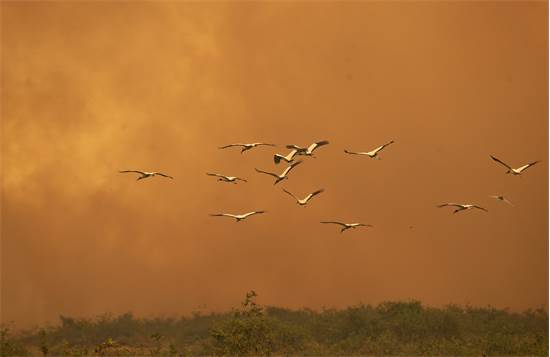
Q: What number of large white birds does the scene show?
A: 12